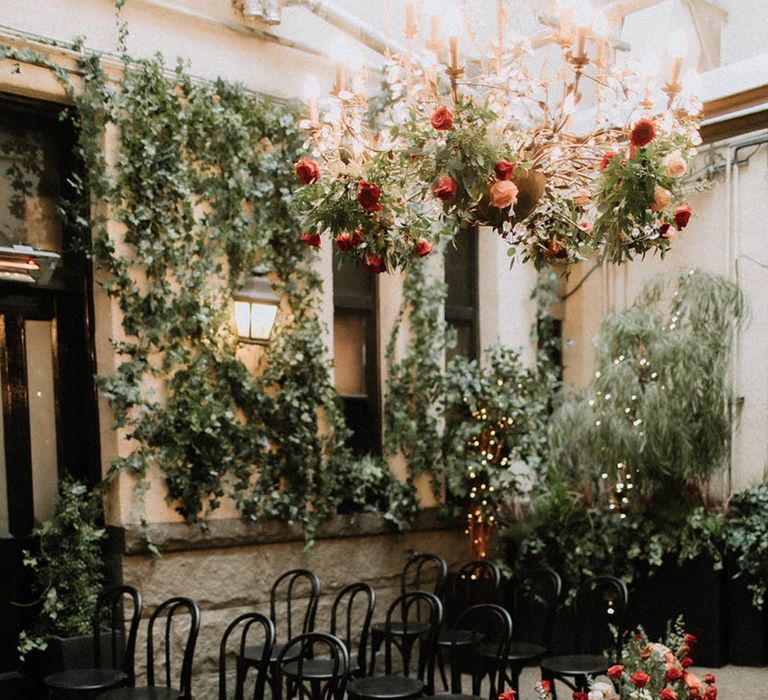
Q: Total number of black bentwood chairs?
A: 12